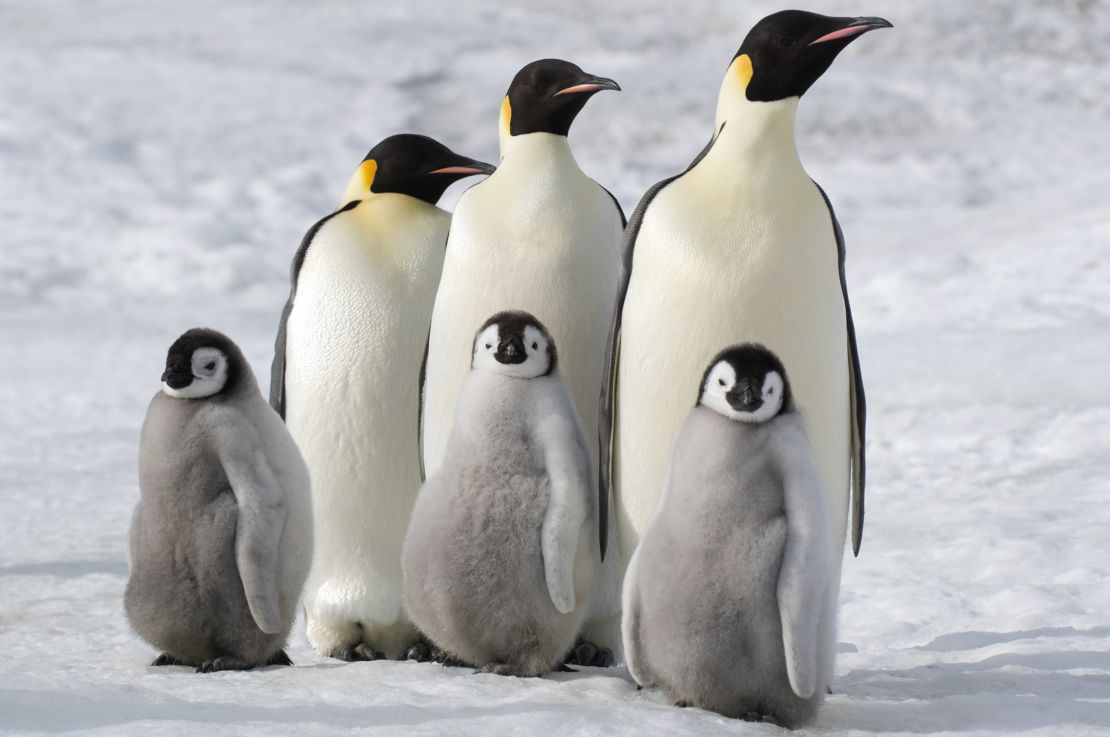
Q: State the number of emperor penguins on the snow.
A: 6